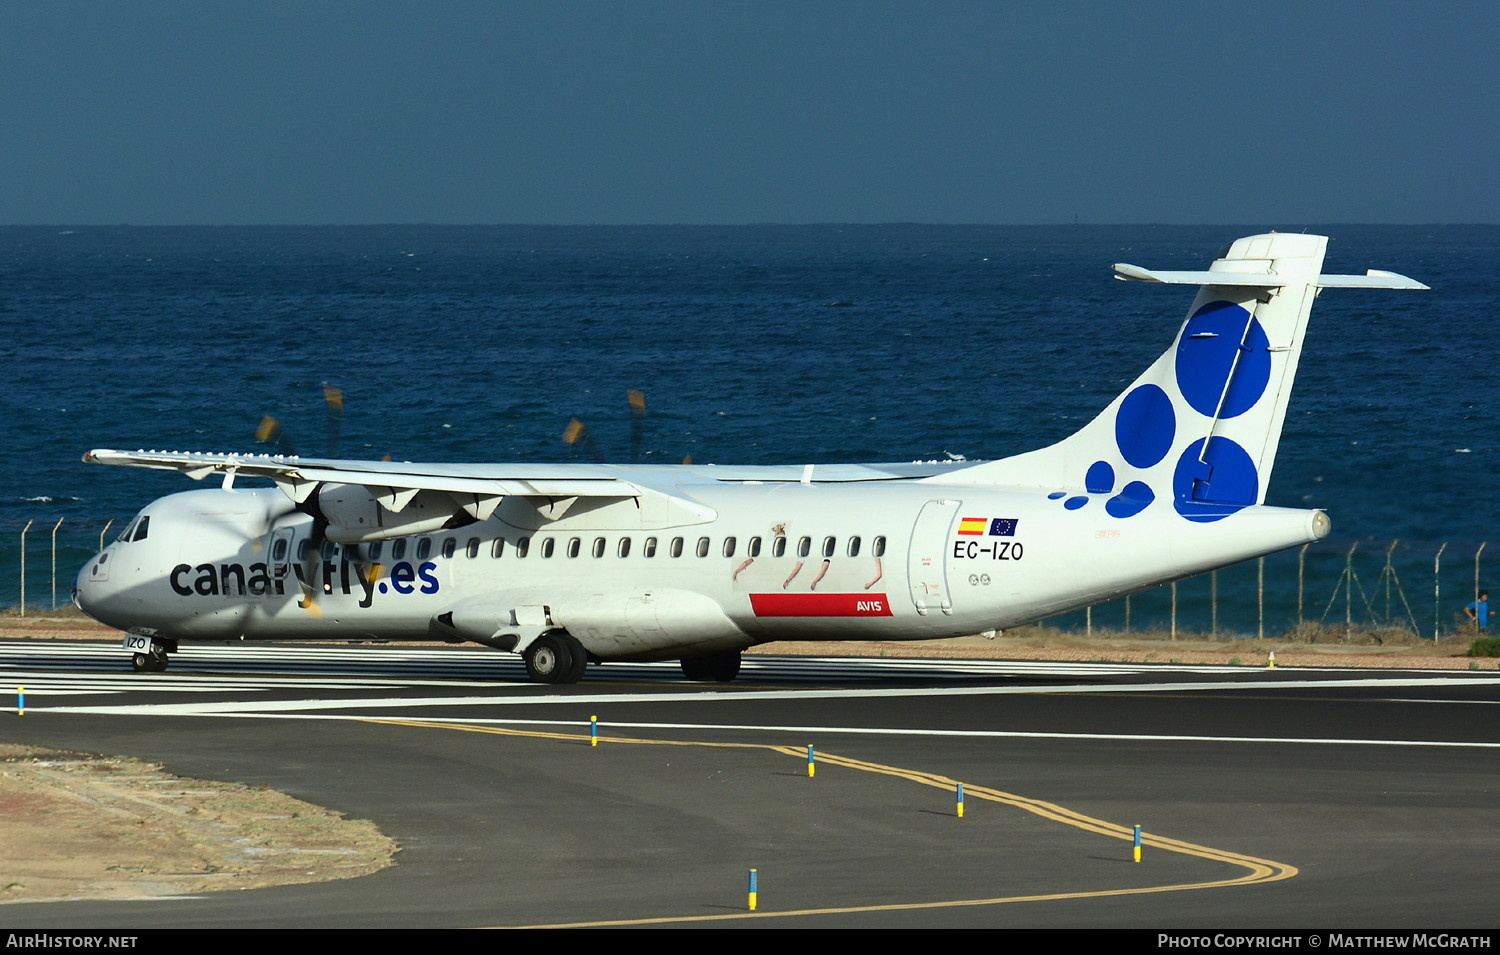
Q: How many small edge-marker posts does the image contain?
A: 6